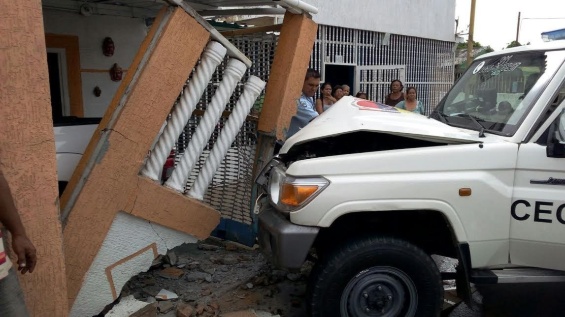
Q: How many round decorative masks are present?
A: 3